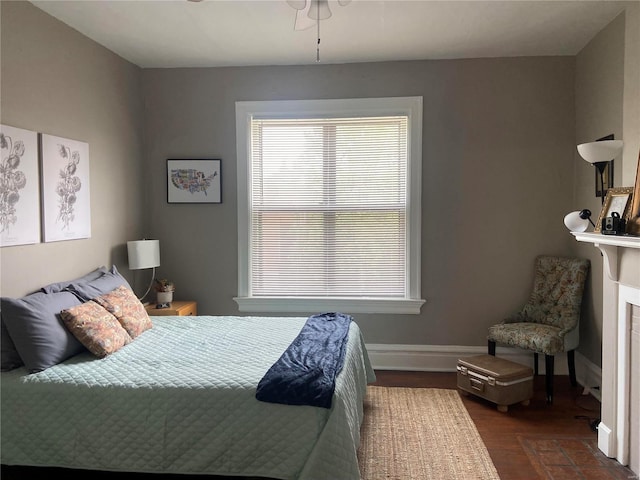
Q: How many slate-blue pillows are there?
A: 4